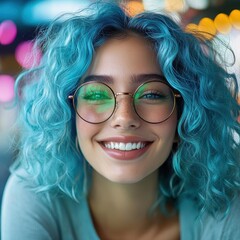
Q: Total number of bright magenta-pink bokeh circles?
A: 3